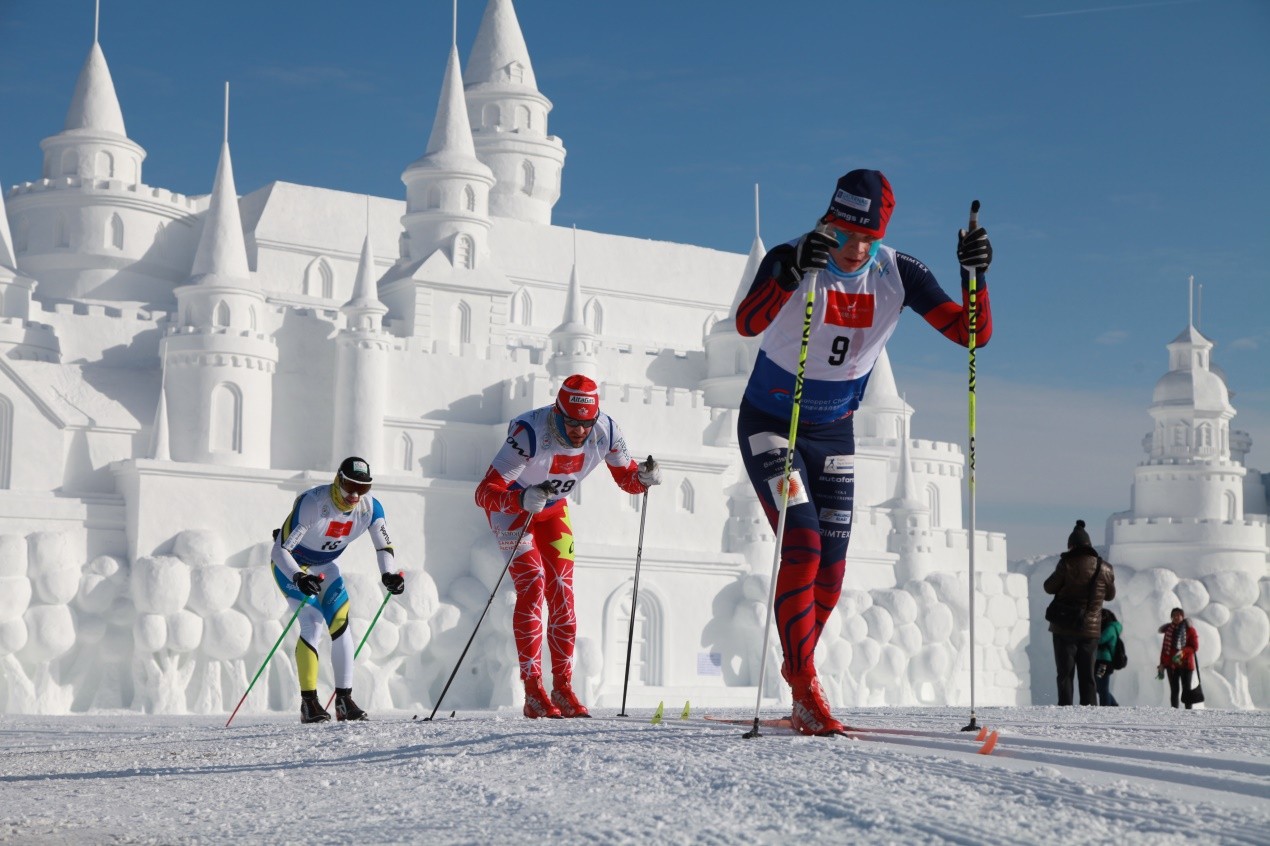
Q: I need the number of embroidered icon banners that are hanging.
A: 0